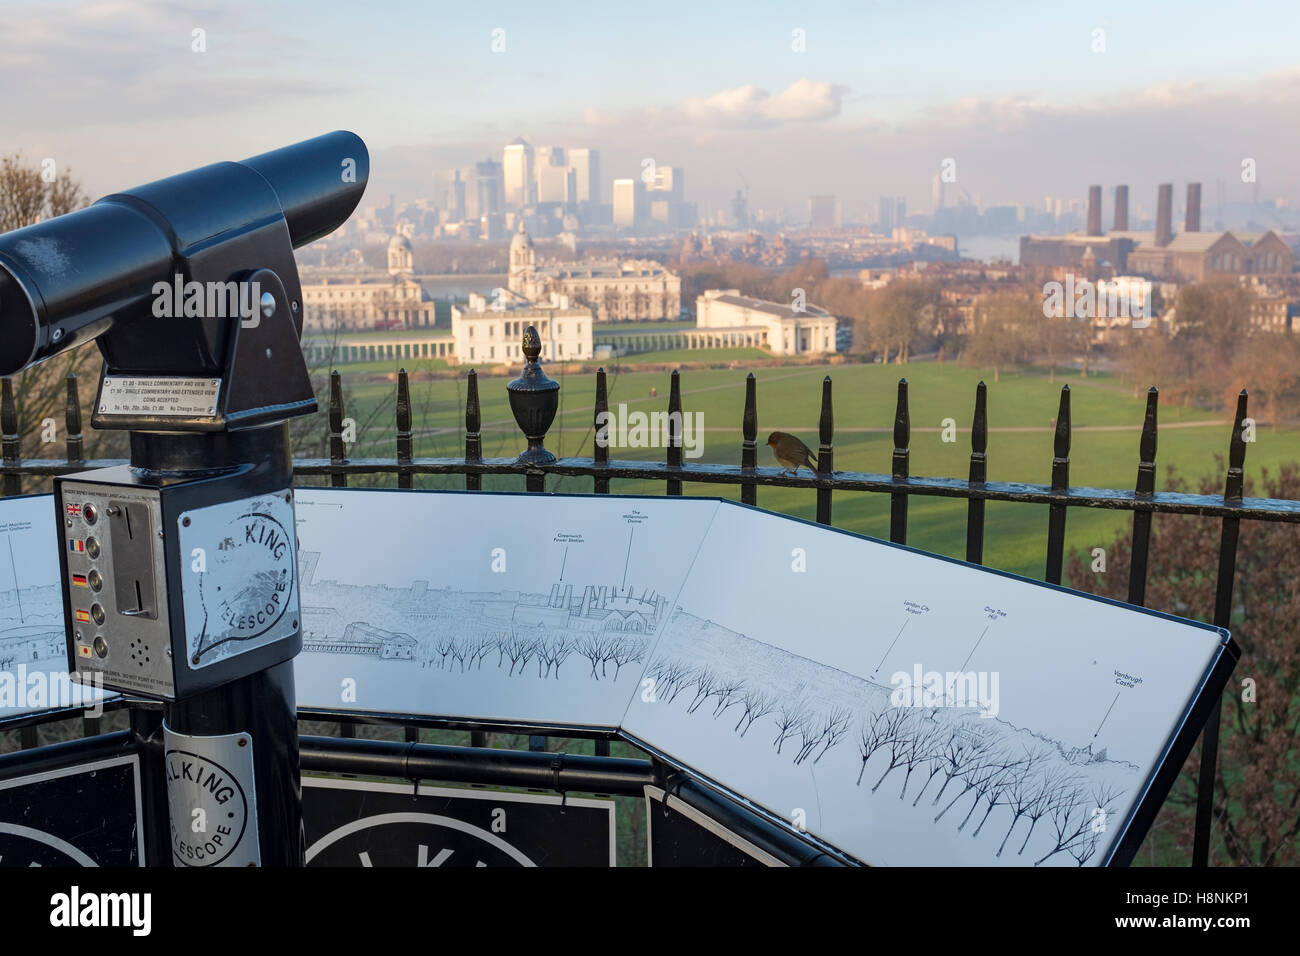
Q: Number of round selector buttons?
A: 5